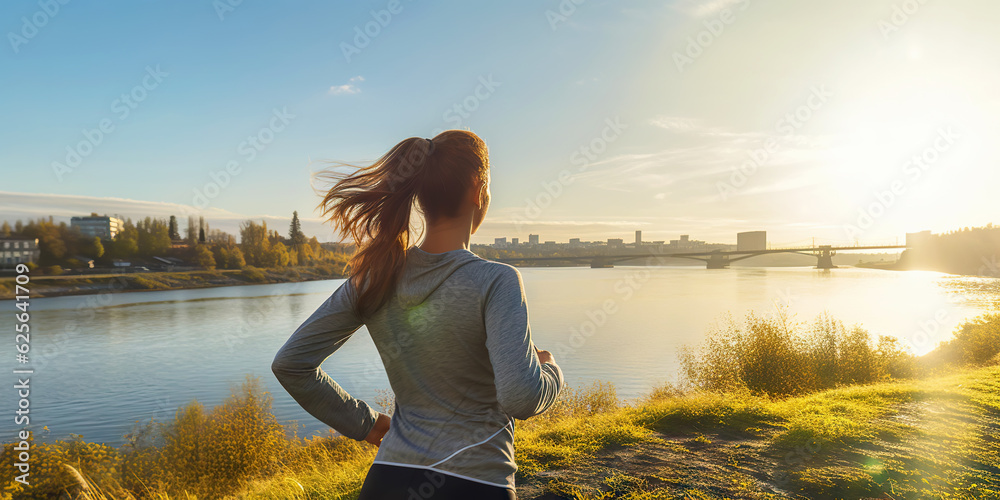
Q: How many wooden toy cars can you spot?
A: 0